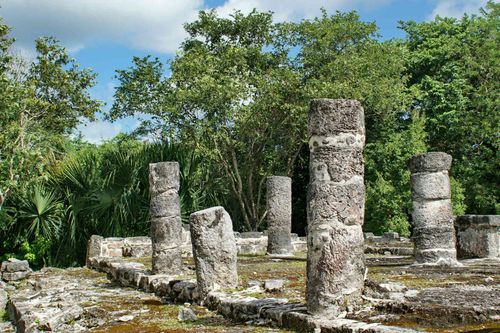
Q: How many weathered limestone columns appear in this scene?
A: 5